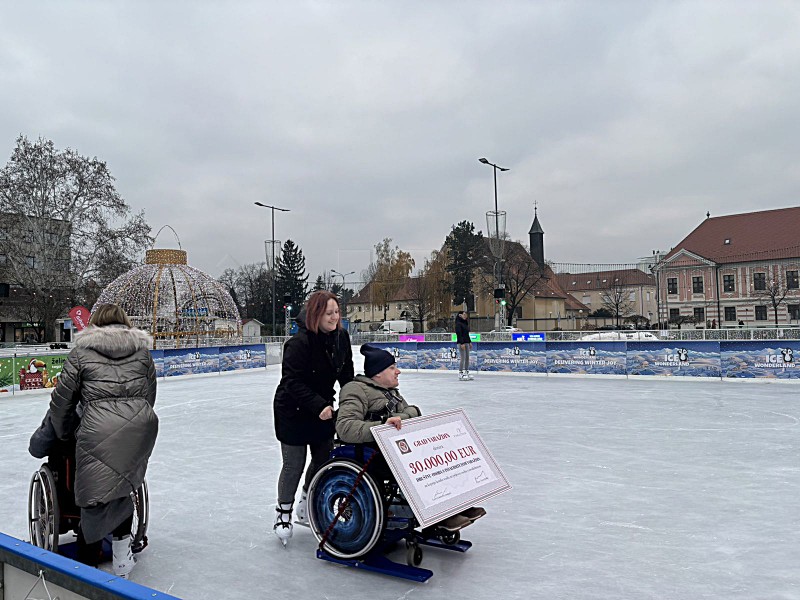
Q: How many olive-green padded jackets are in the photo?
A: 1